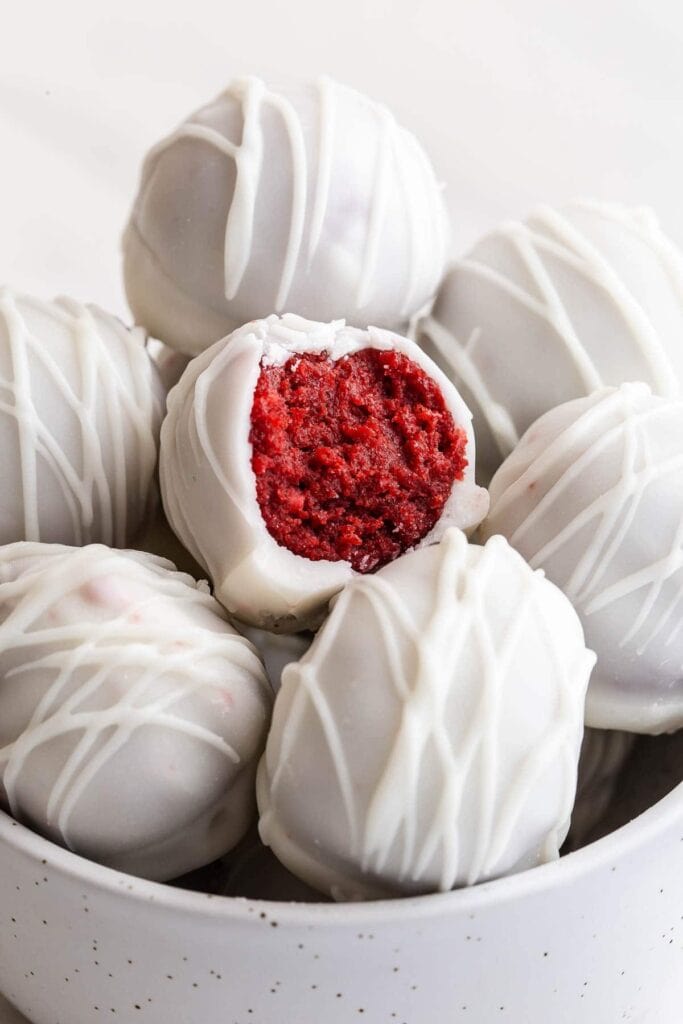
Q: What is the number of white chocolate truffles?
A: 7